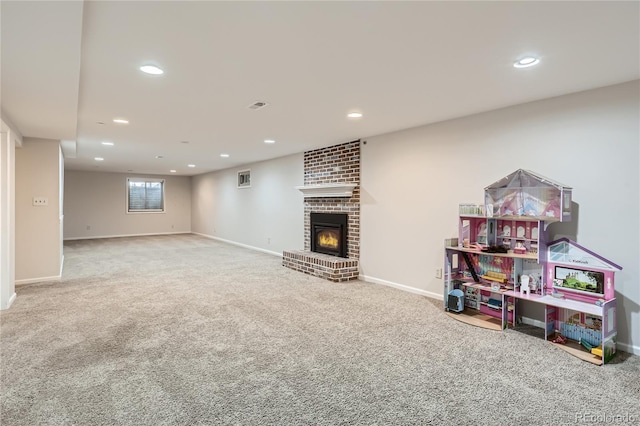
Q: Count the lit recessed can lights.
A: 10